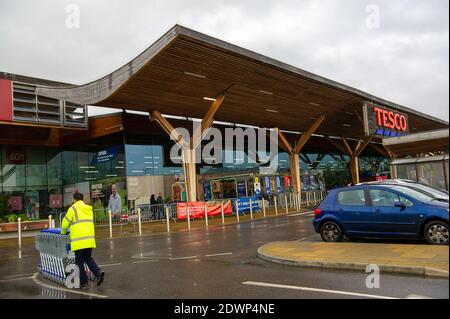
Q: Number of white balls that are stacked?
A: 0